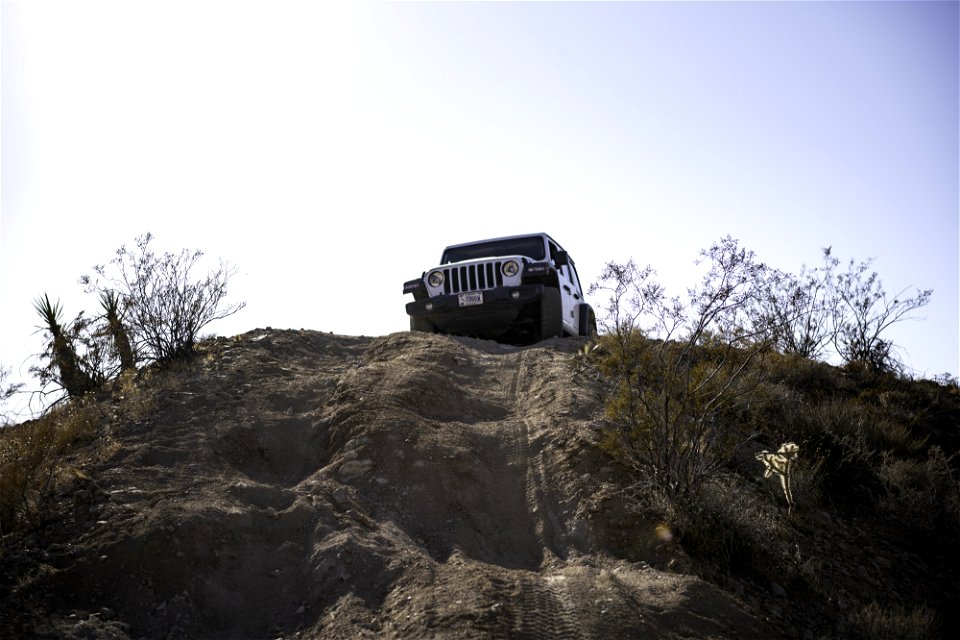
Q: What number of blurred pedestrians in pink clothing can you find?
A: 0